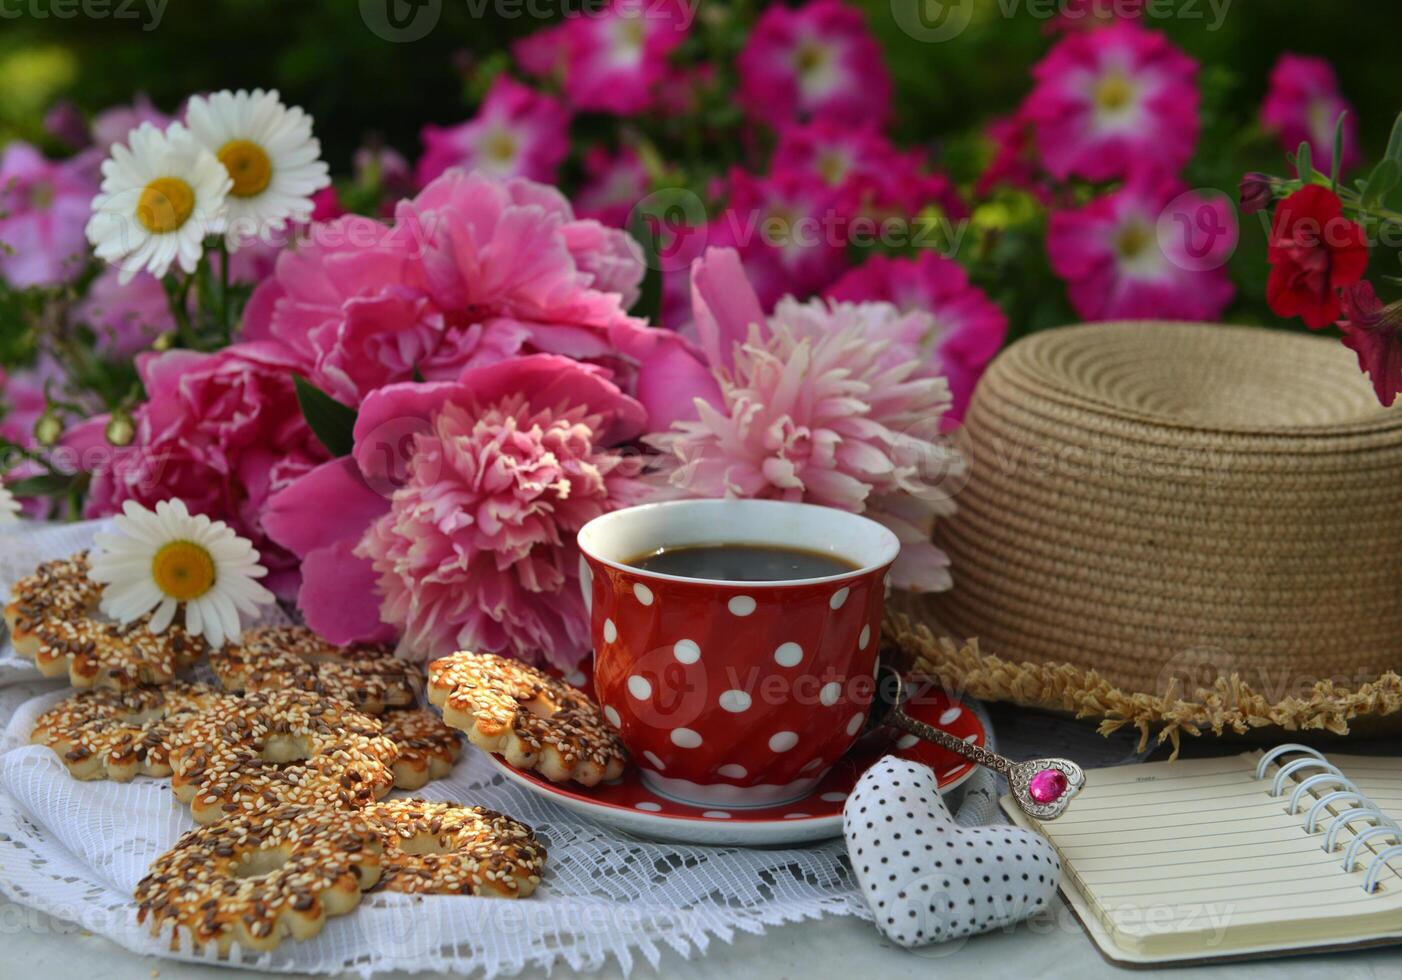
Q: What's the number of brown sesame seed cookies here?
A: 8